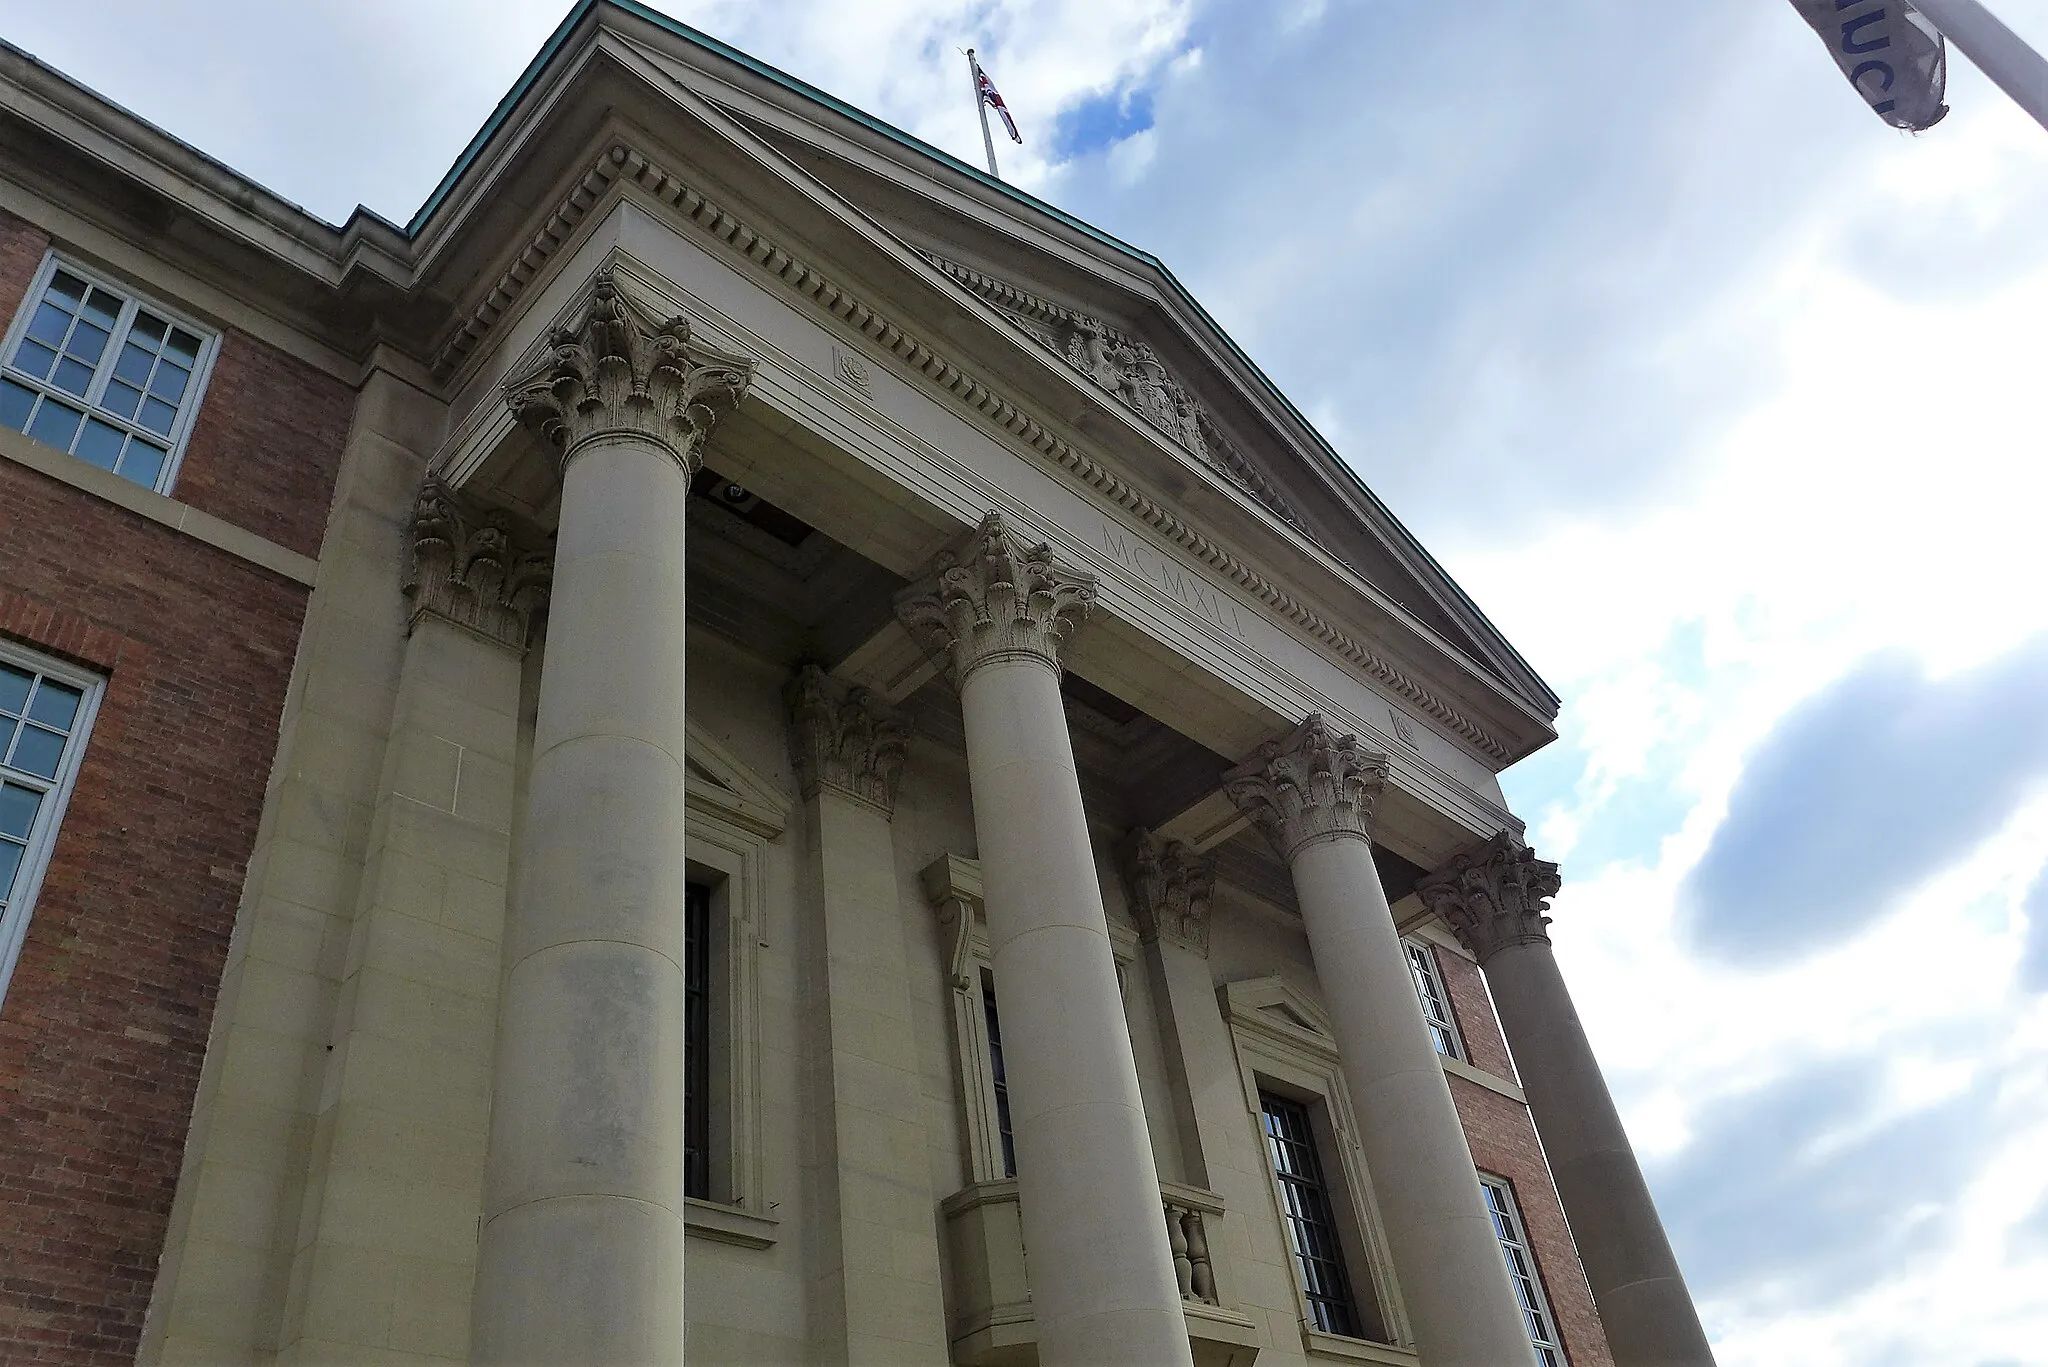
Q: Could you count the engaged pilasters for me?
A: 3